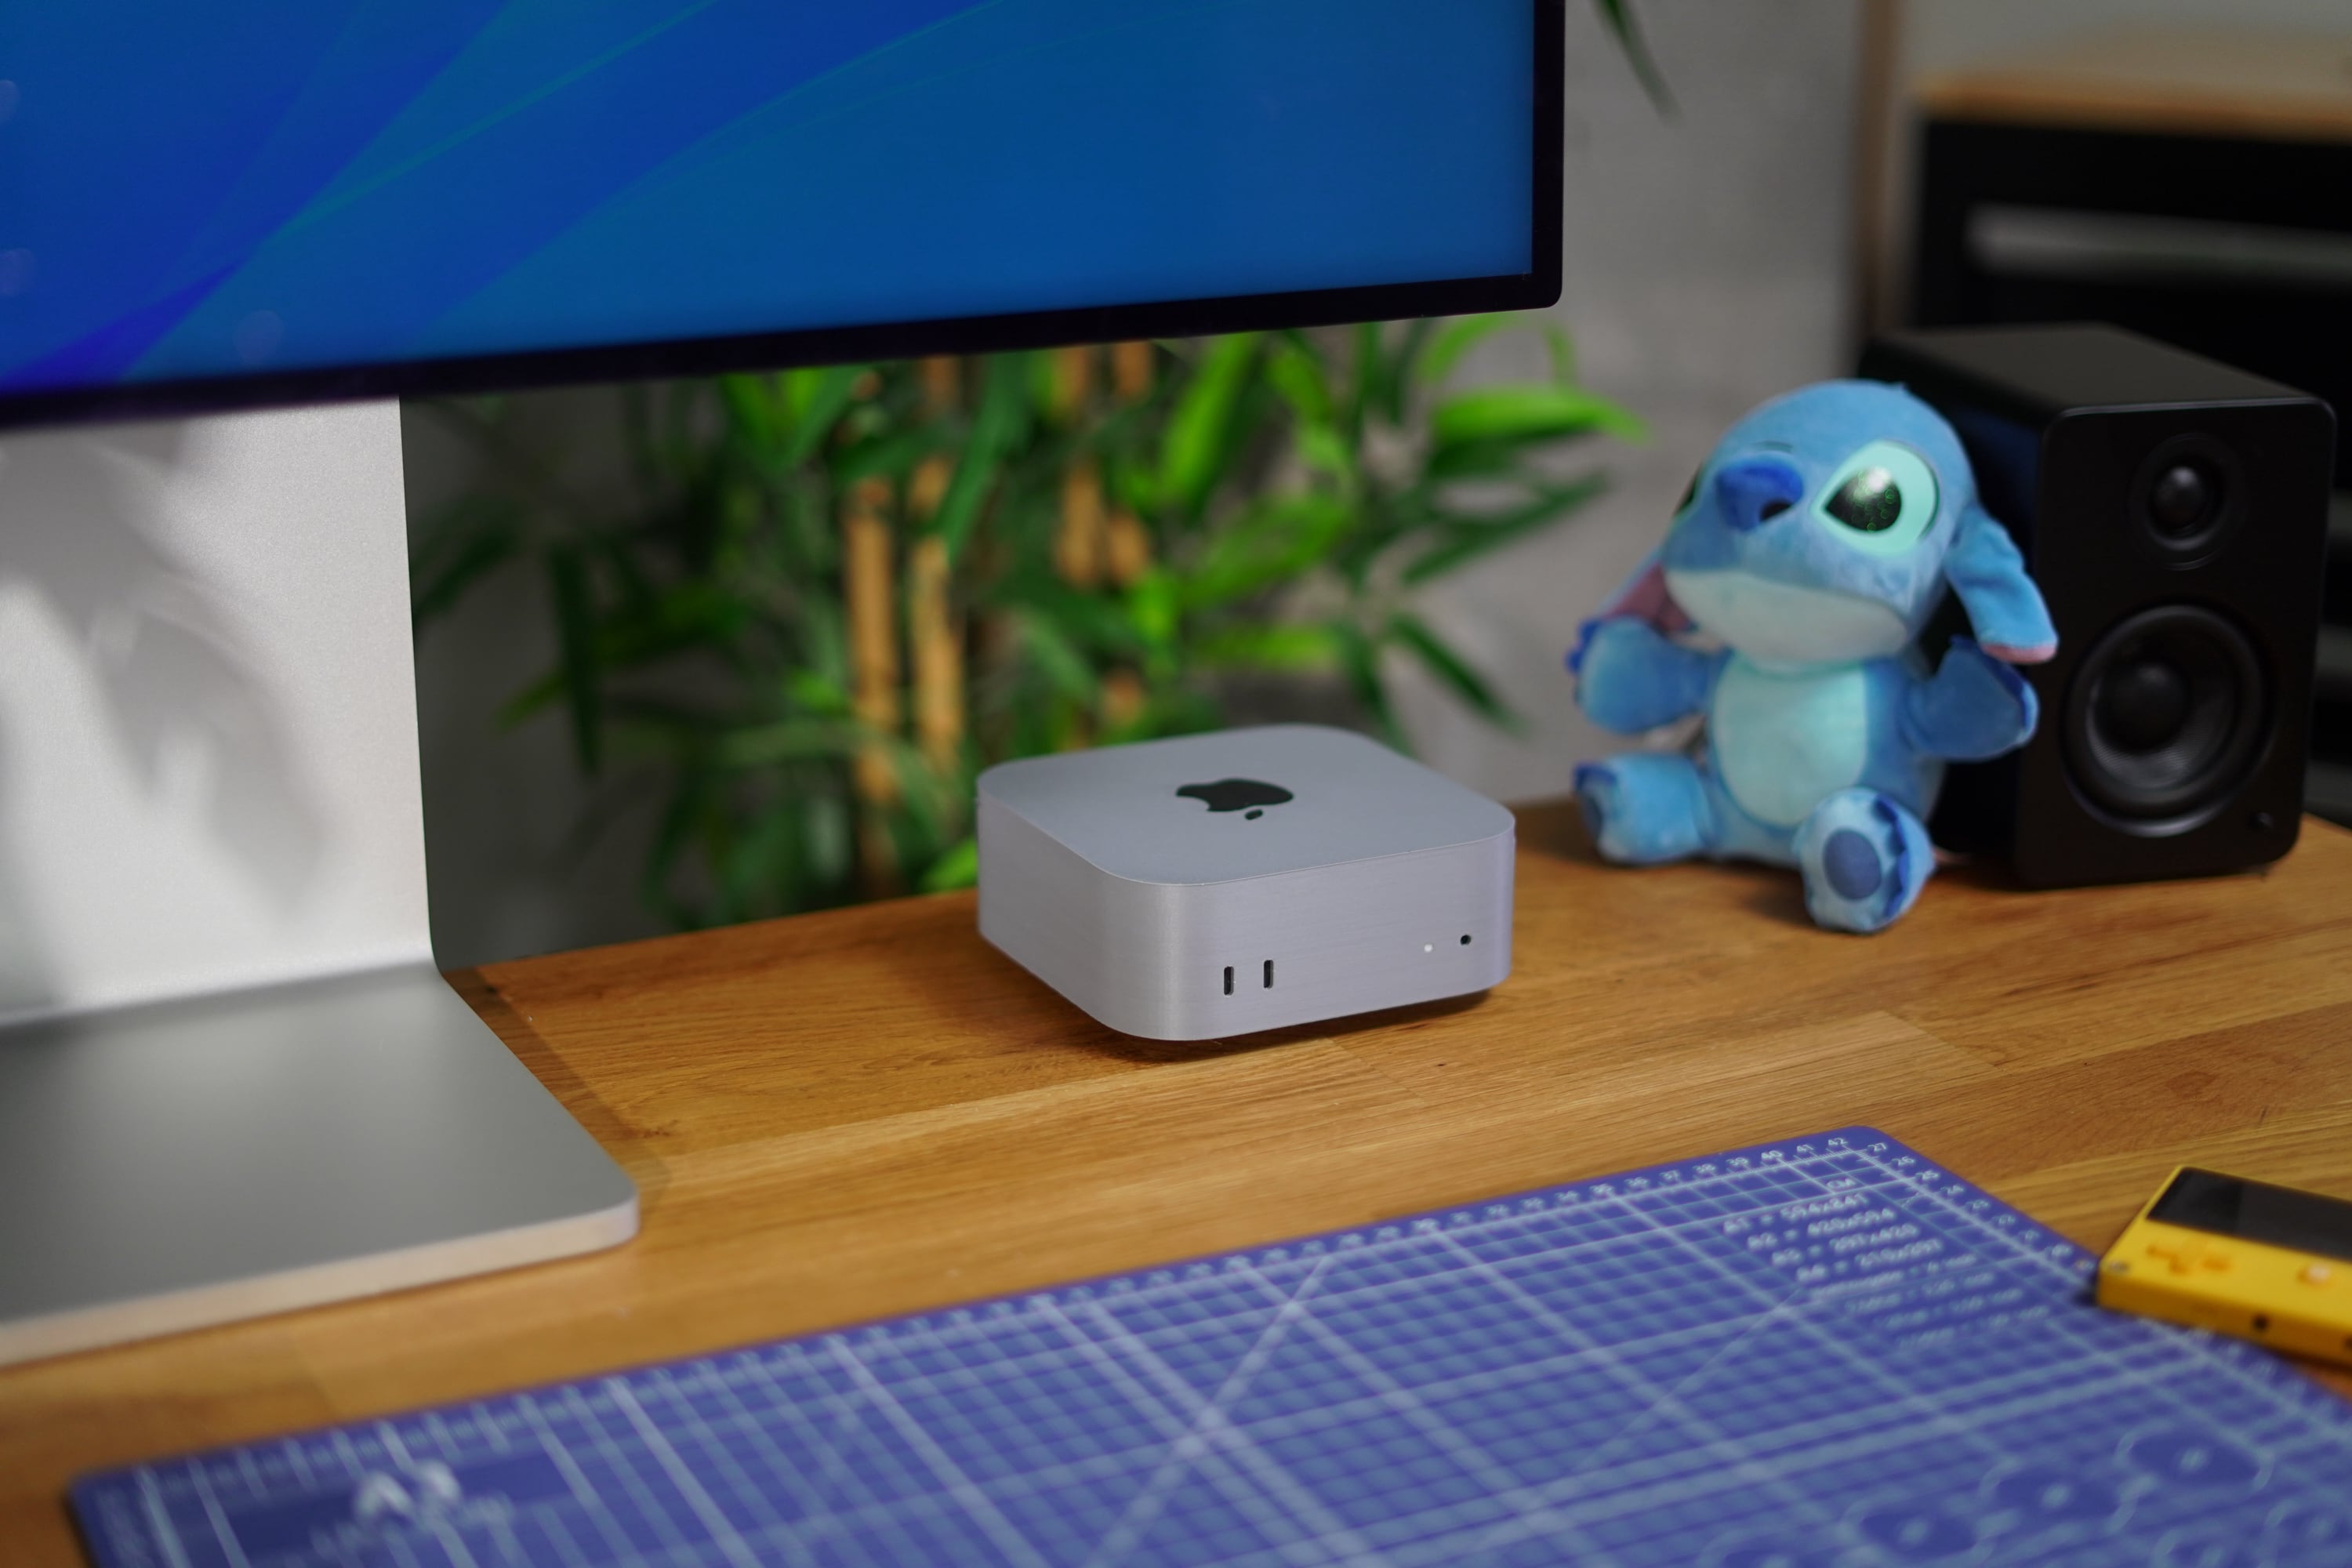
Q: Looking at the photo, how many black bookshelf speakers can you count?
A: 1